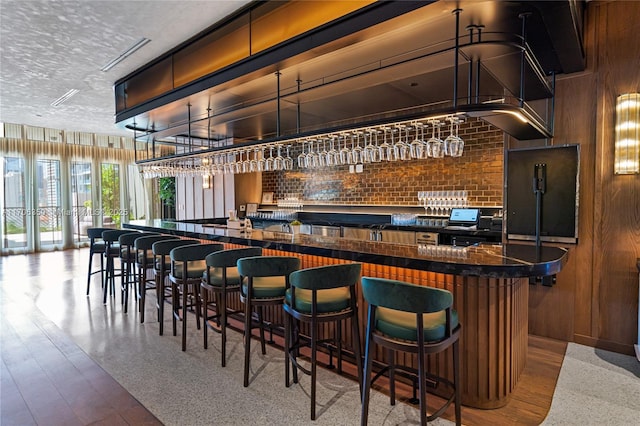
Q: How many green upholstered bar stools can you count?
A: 10